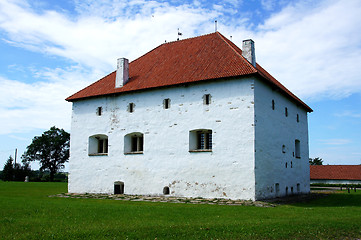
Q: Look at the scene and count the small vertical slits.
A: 7